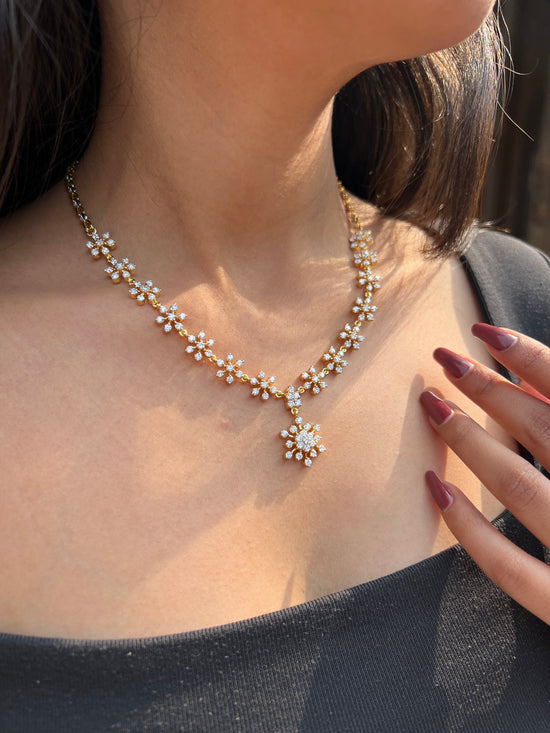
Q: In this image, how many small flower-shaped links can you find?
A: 14